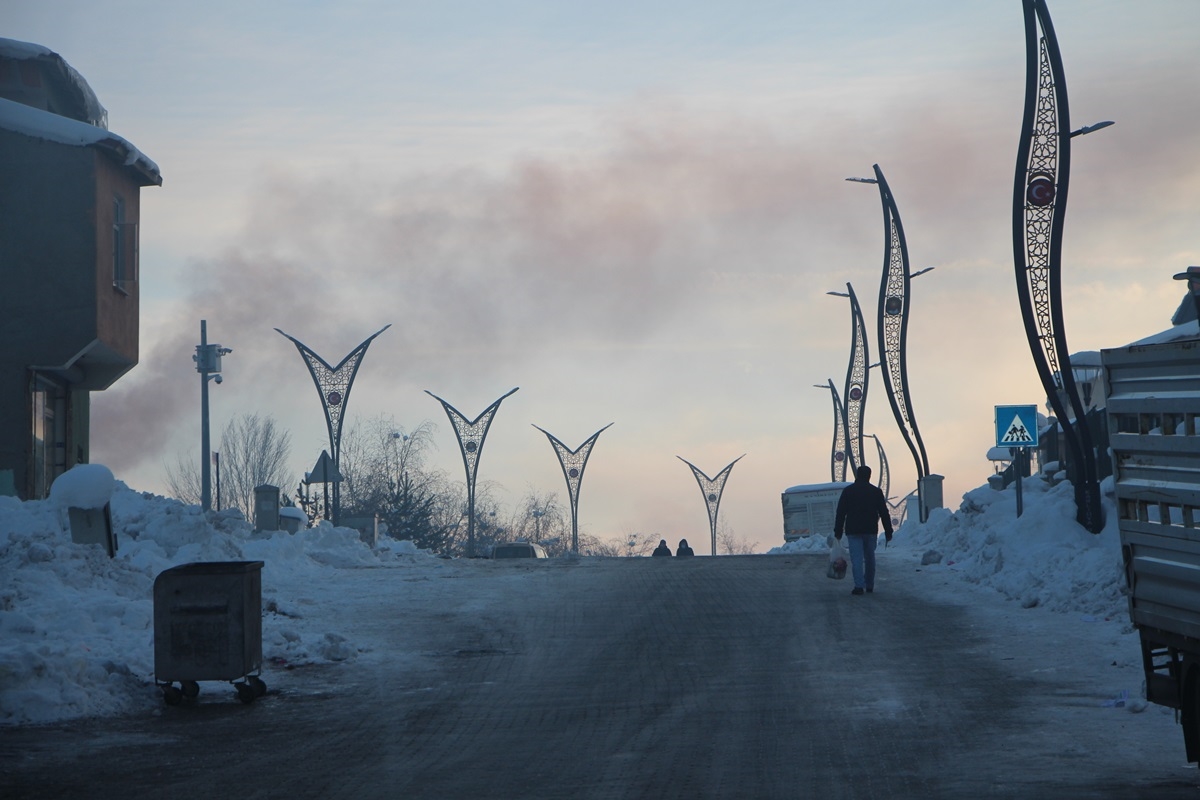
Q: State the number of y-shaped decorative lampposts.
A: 4